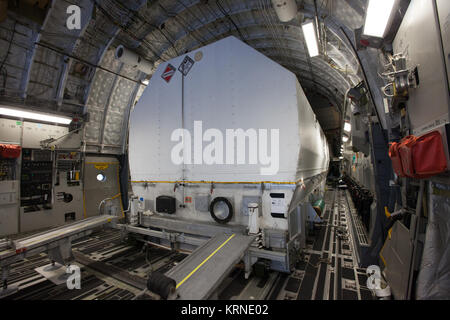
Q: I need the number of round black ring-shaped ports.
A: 1